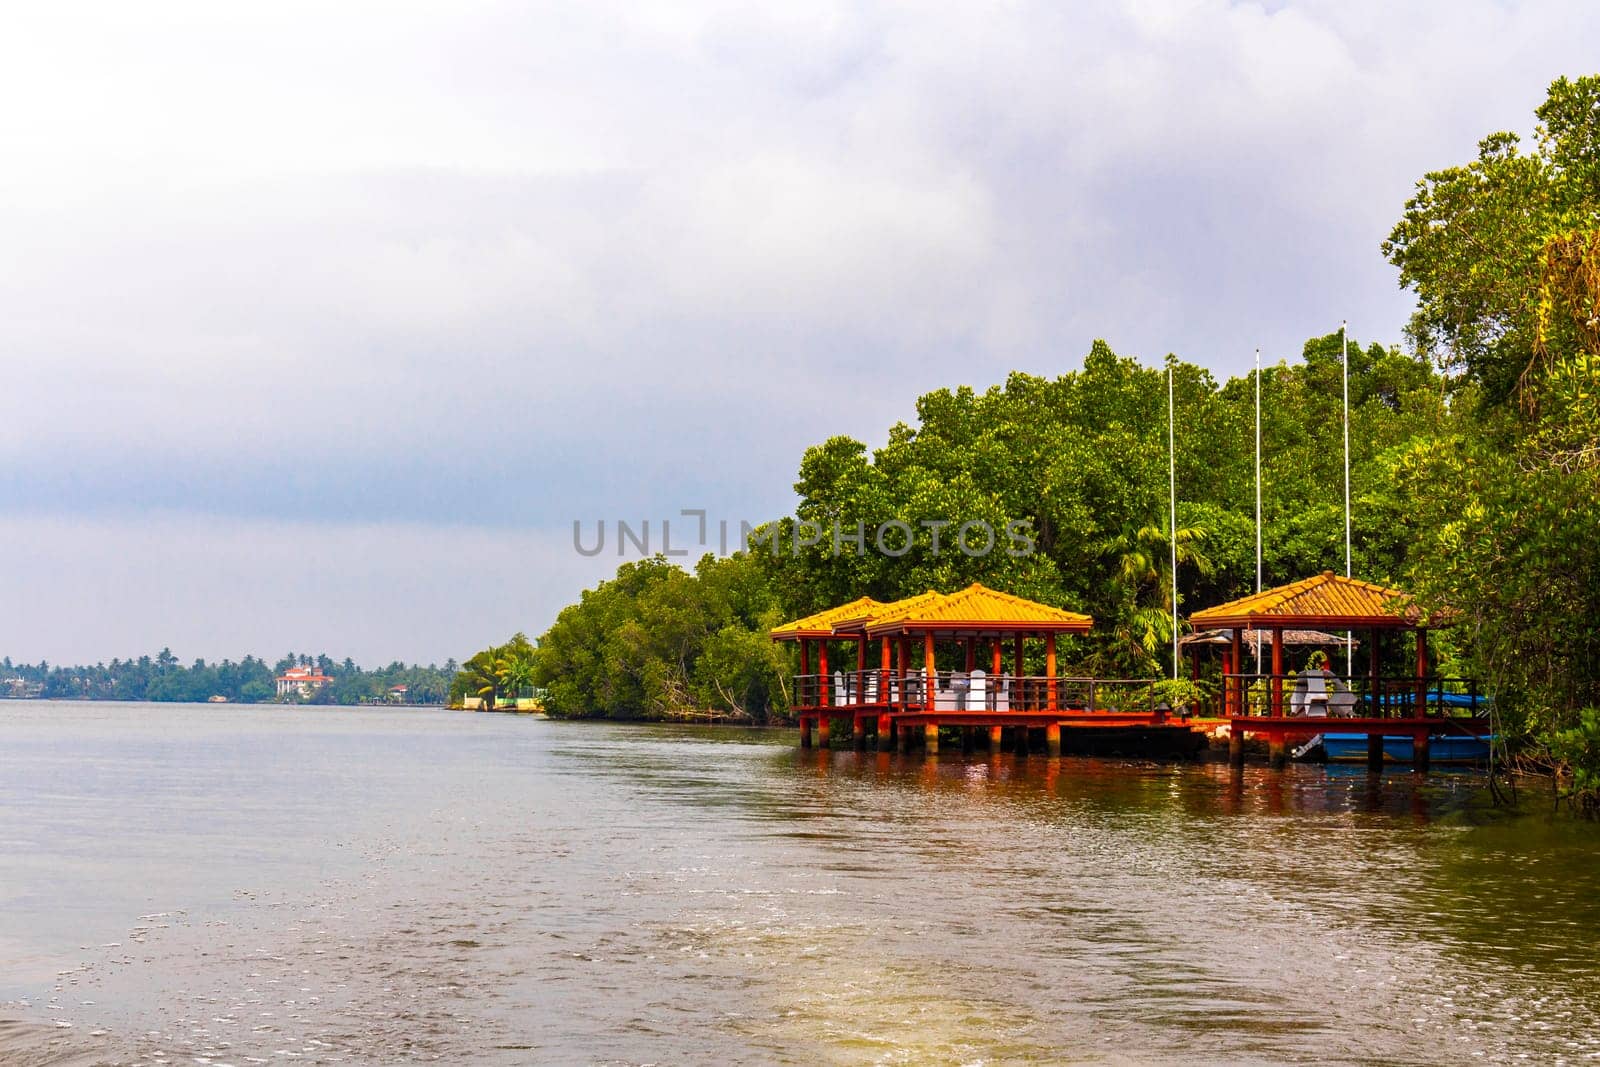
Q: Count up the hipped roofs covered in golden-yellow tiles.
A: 4